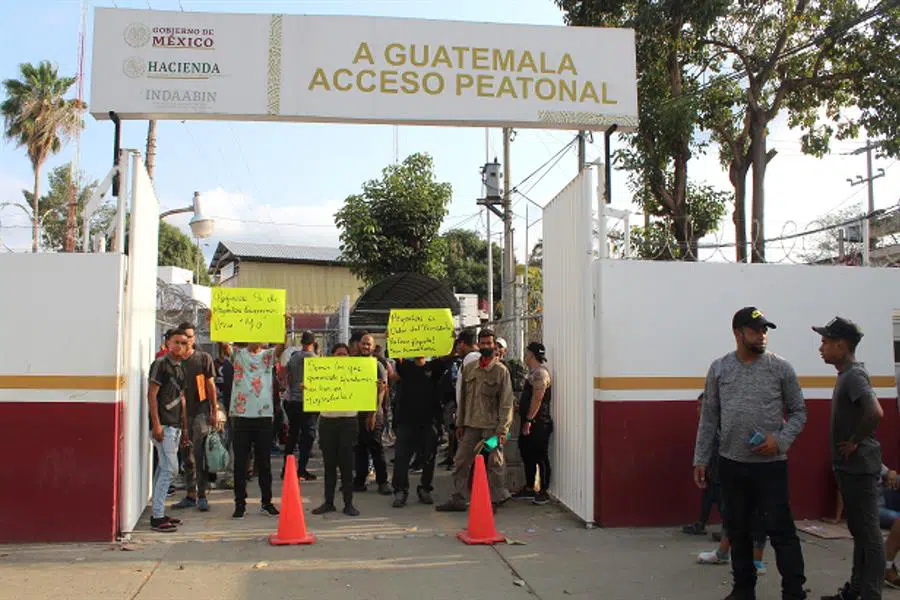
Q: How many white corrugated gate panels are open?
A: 2